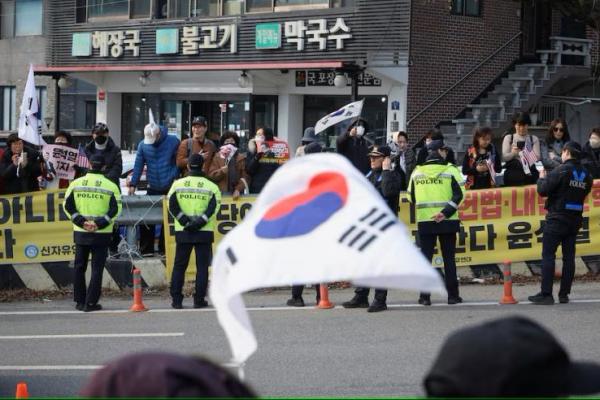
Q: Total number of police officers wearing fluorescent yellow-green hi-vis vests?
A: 3